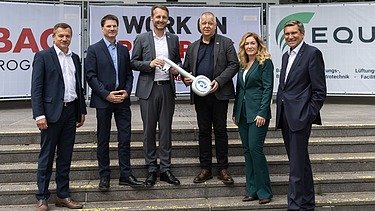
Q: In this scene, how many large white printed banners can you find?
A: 3